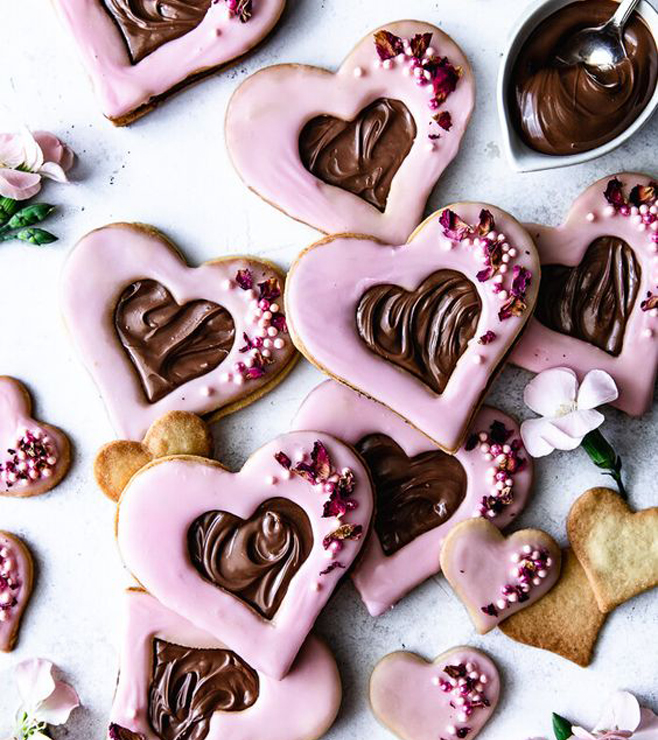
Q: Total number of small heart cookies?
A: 7